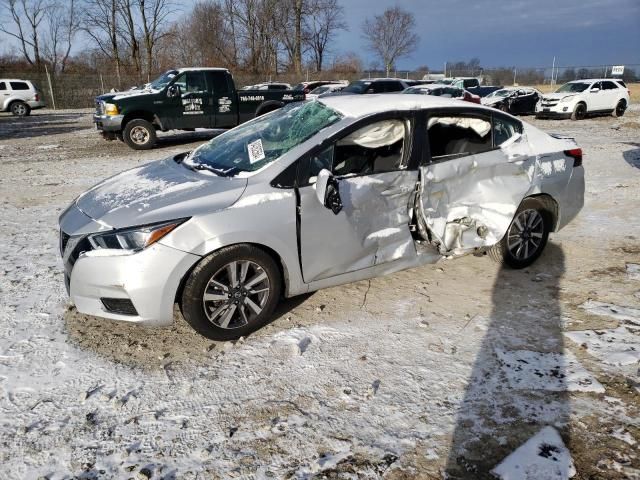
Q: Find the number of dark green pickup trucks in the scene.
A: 1